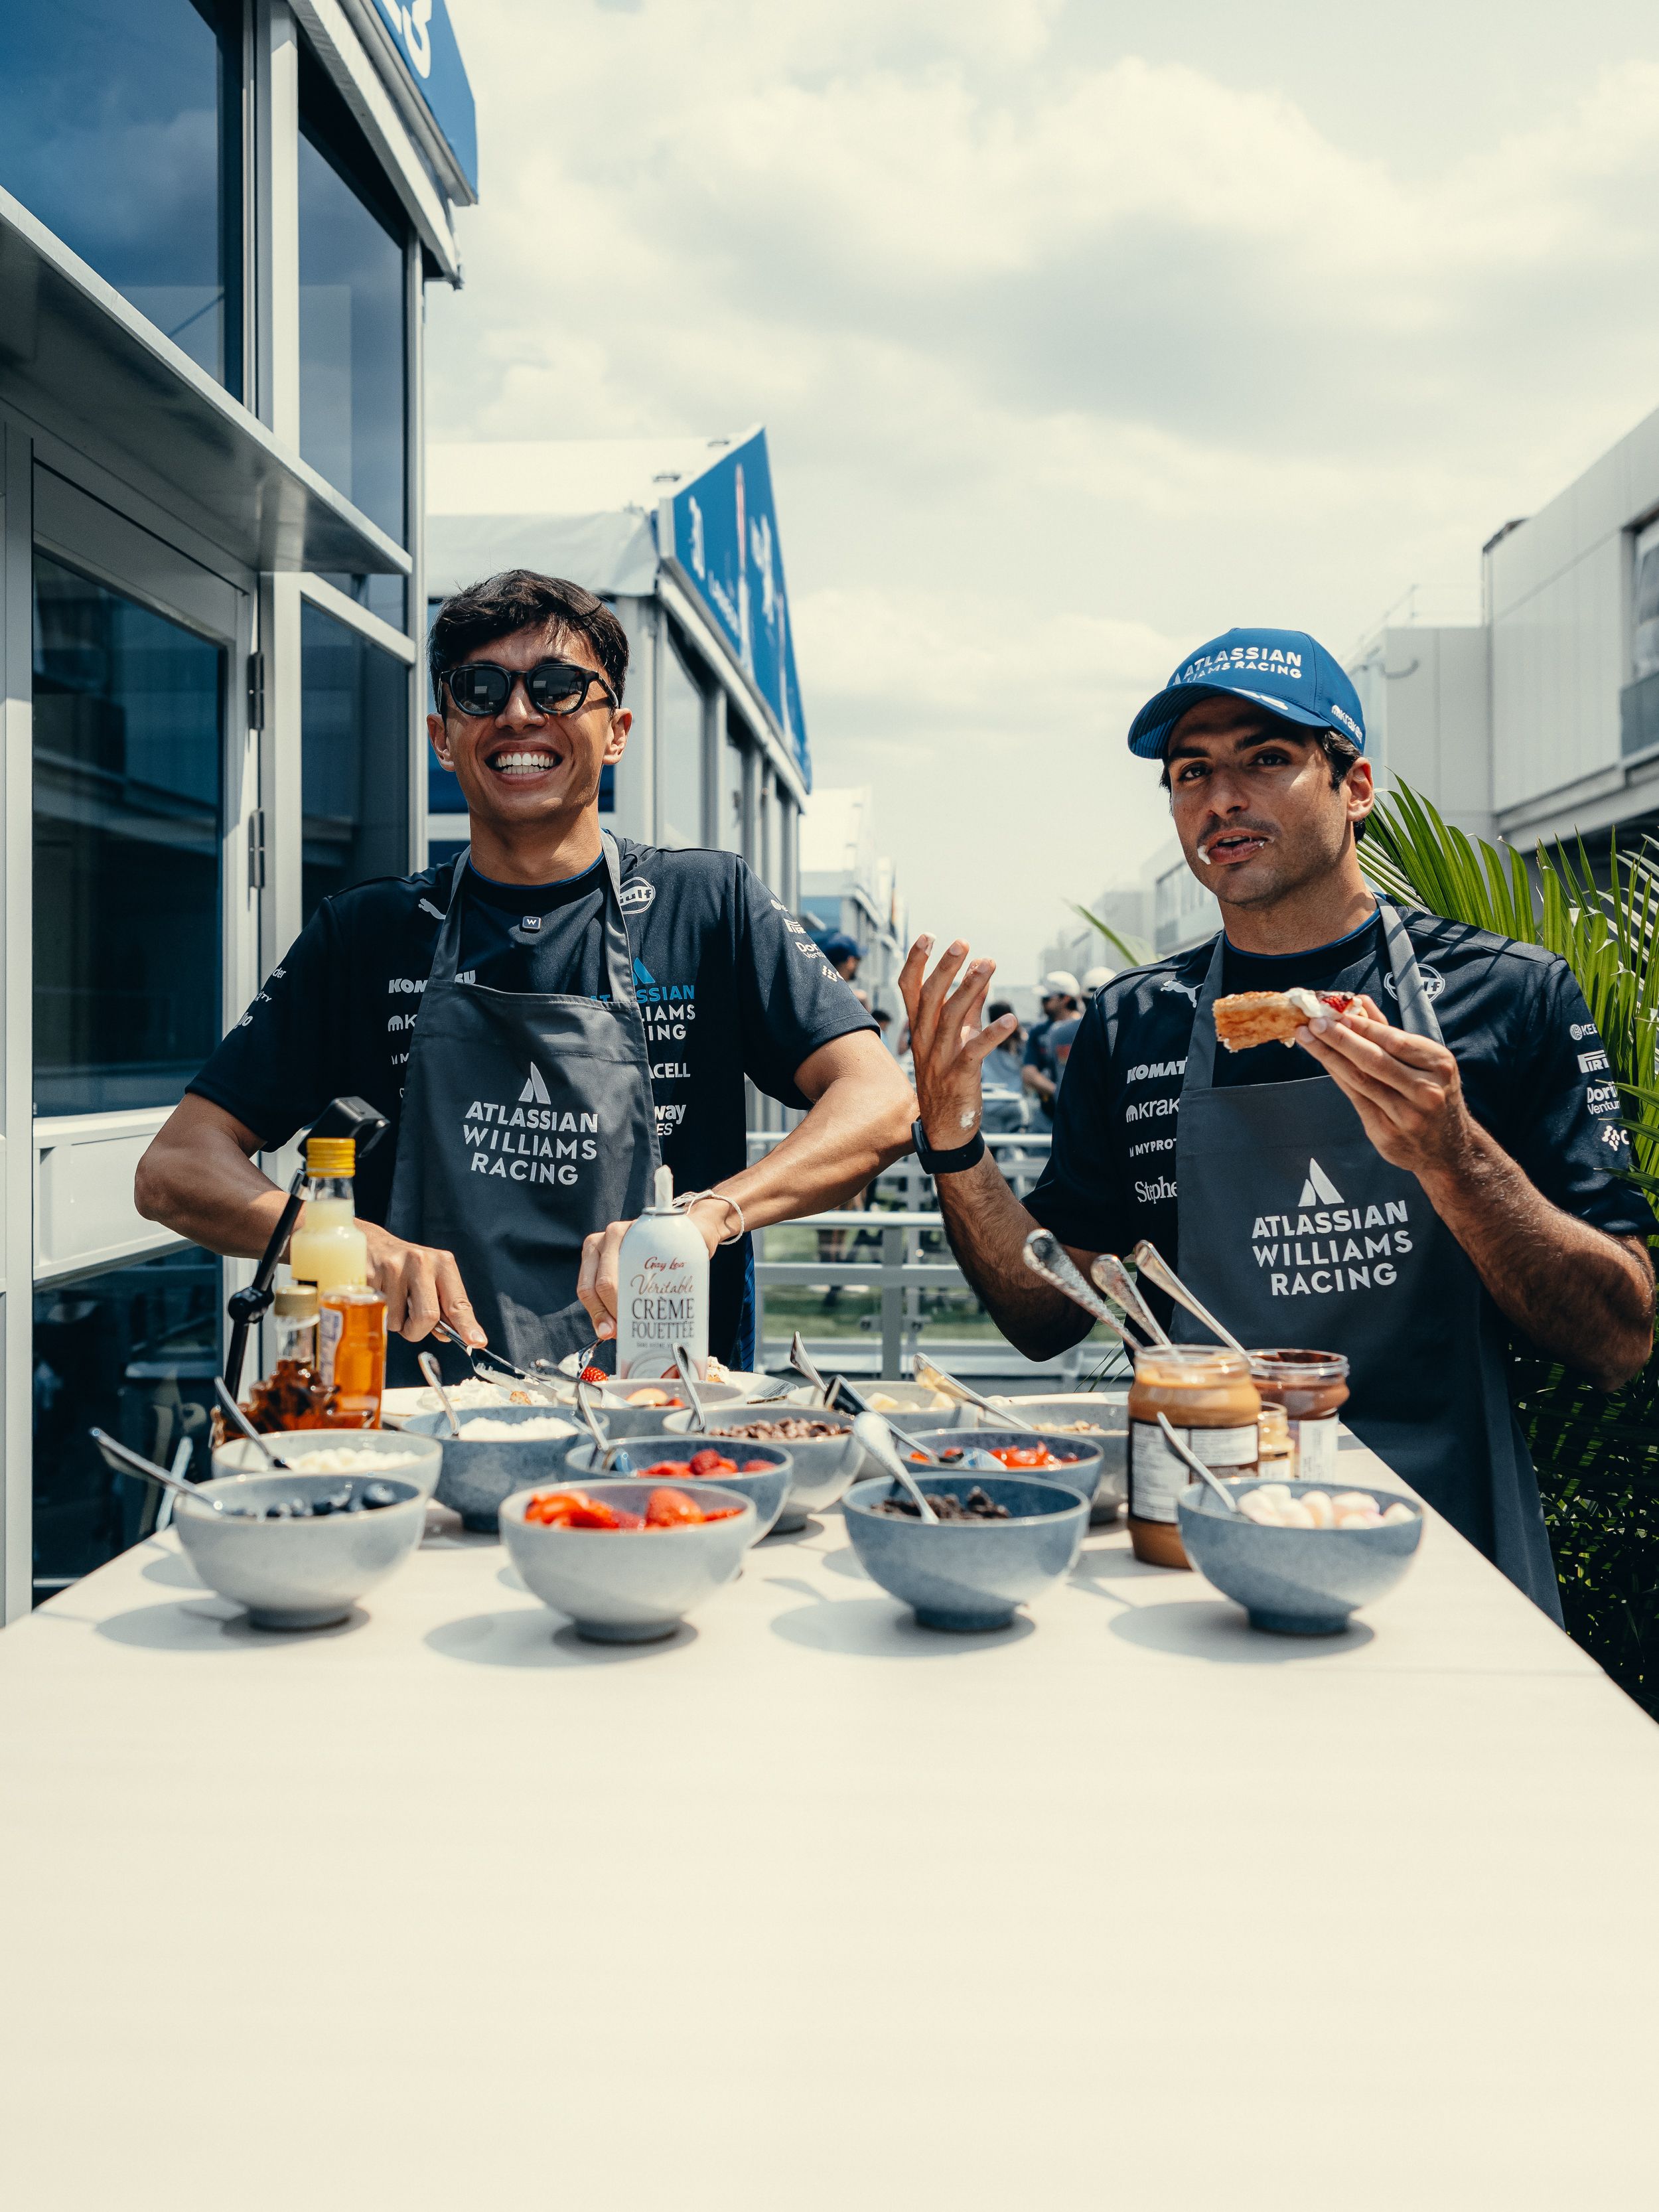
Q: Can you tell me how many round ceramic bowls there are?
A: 12